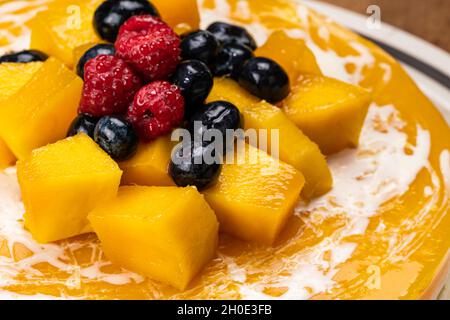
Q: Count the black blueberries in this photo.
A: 12